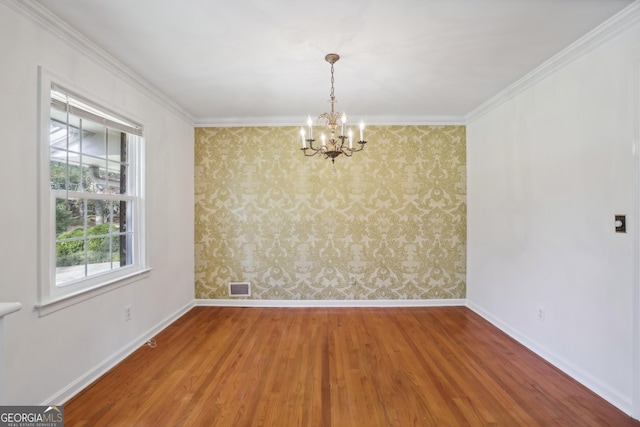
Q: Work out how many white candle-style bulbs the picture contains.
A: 6